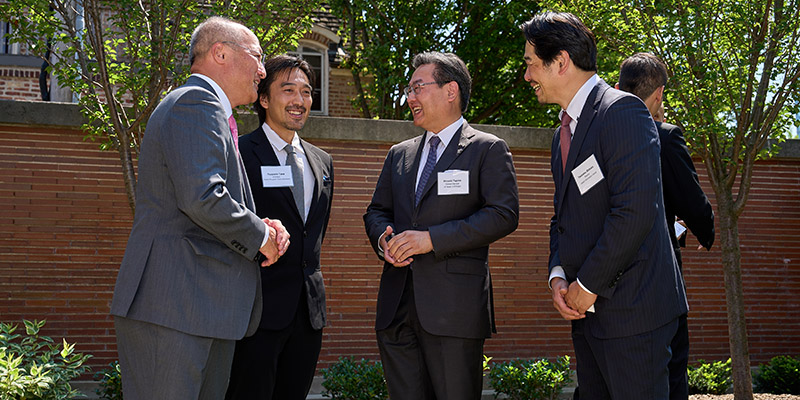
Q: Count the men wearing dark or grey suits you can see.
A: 5